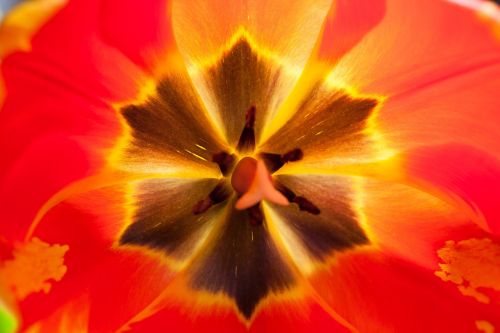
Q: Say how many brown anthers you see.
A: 6